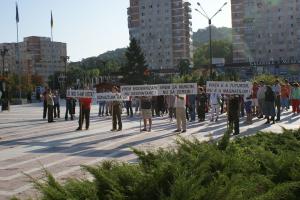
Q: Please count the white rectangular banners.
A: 5